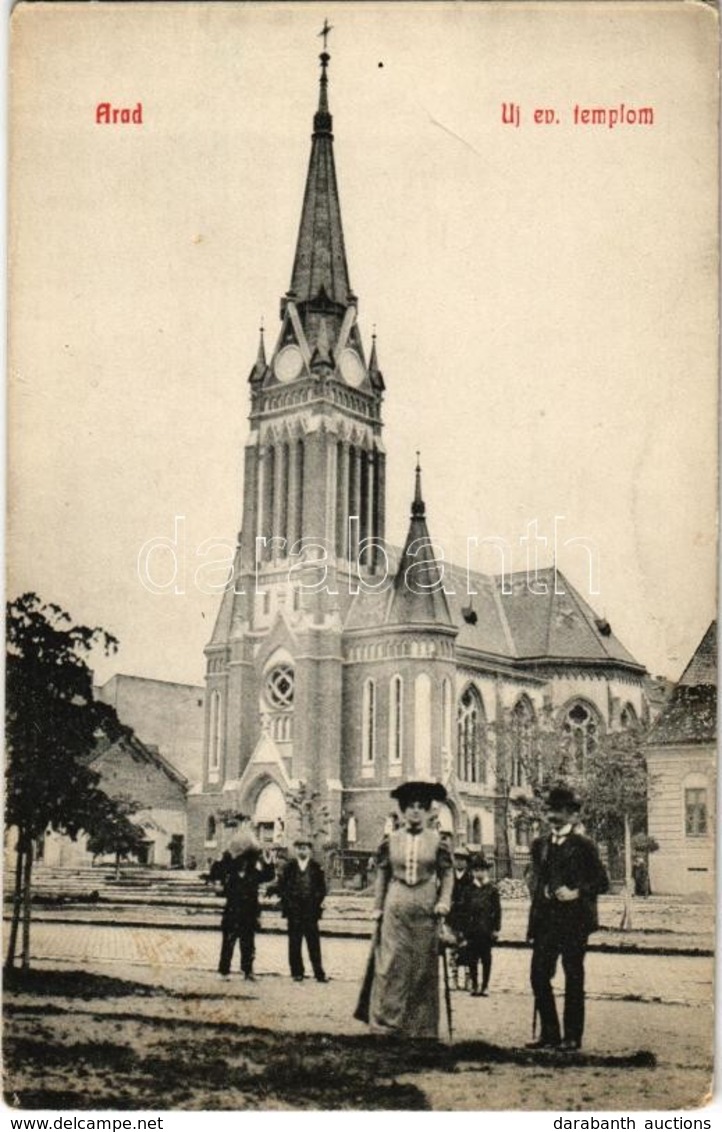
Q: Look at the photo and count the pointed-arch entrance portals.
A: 2